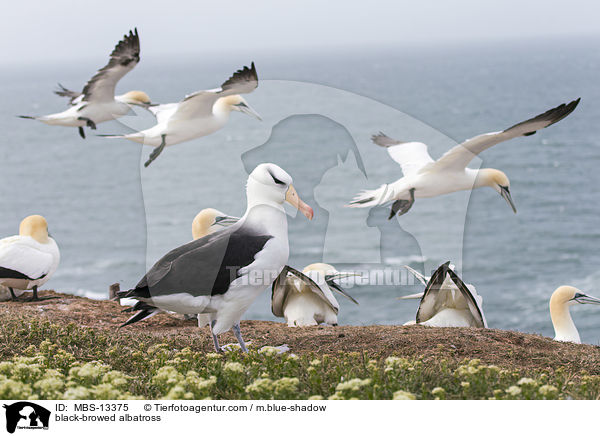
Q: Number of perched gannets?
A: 5